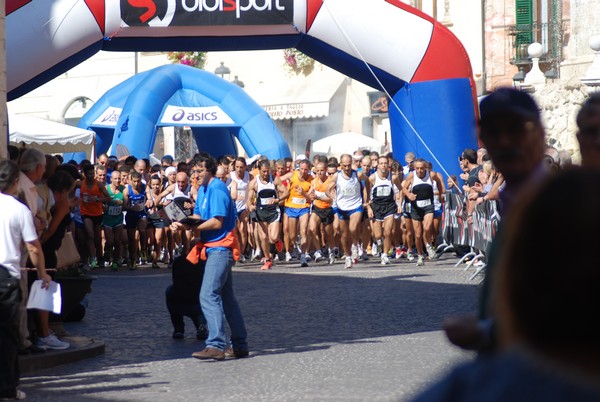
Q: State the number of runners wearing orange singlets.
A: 3